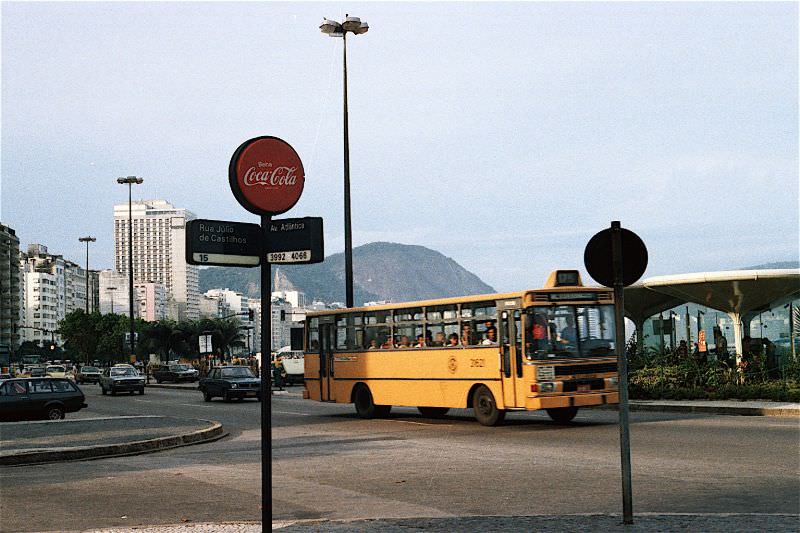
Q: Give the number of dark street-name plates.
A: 2